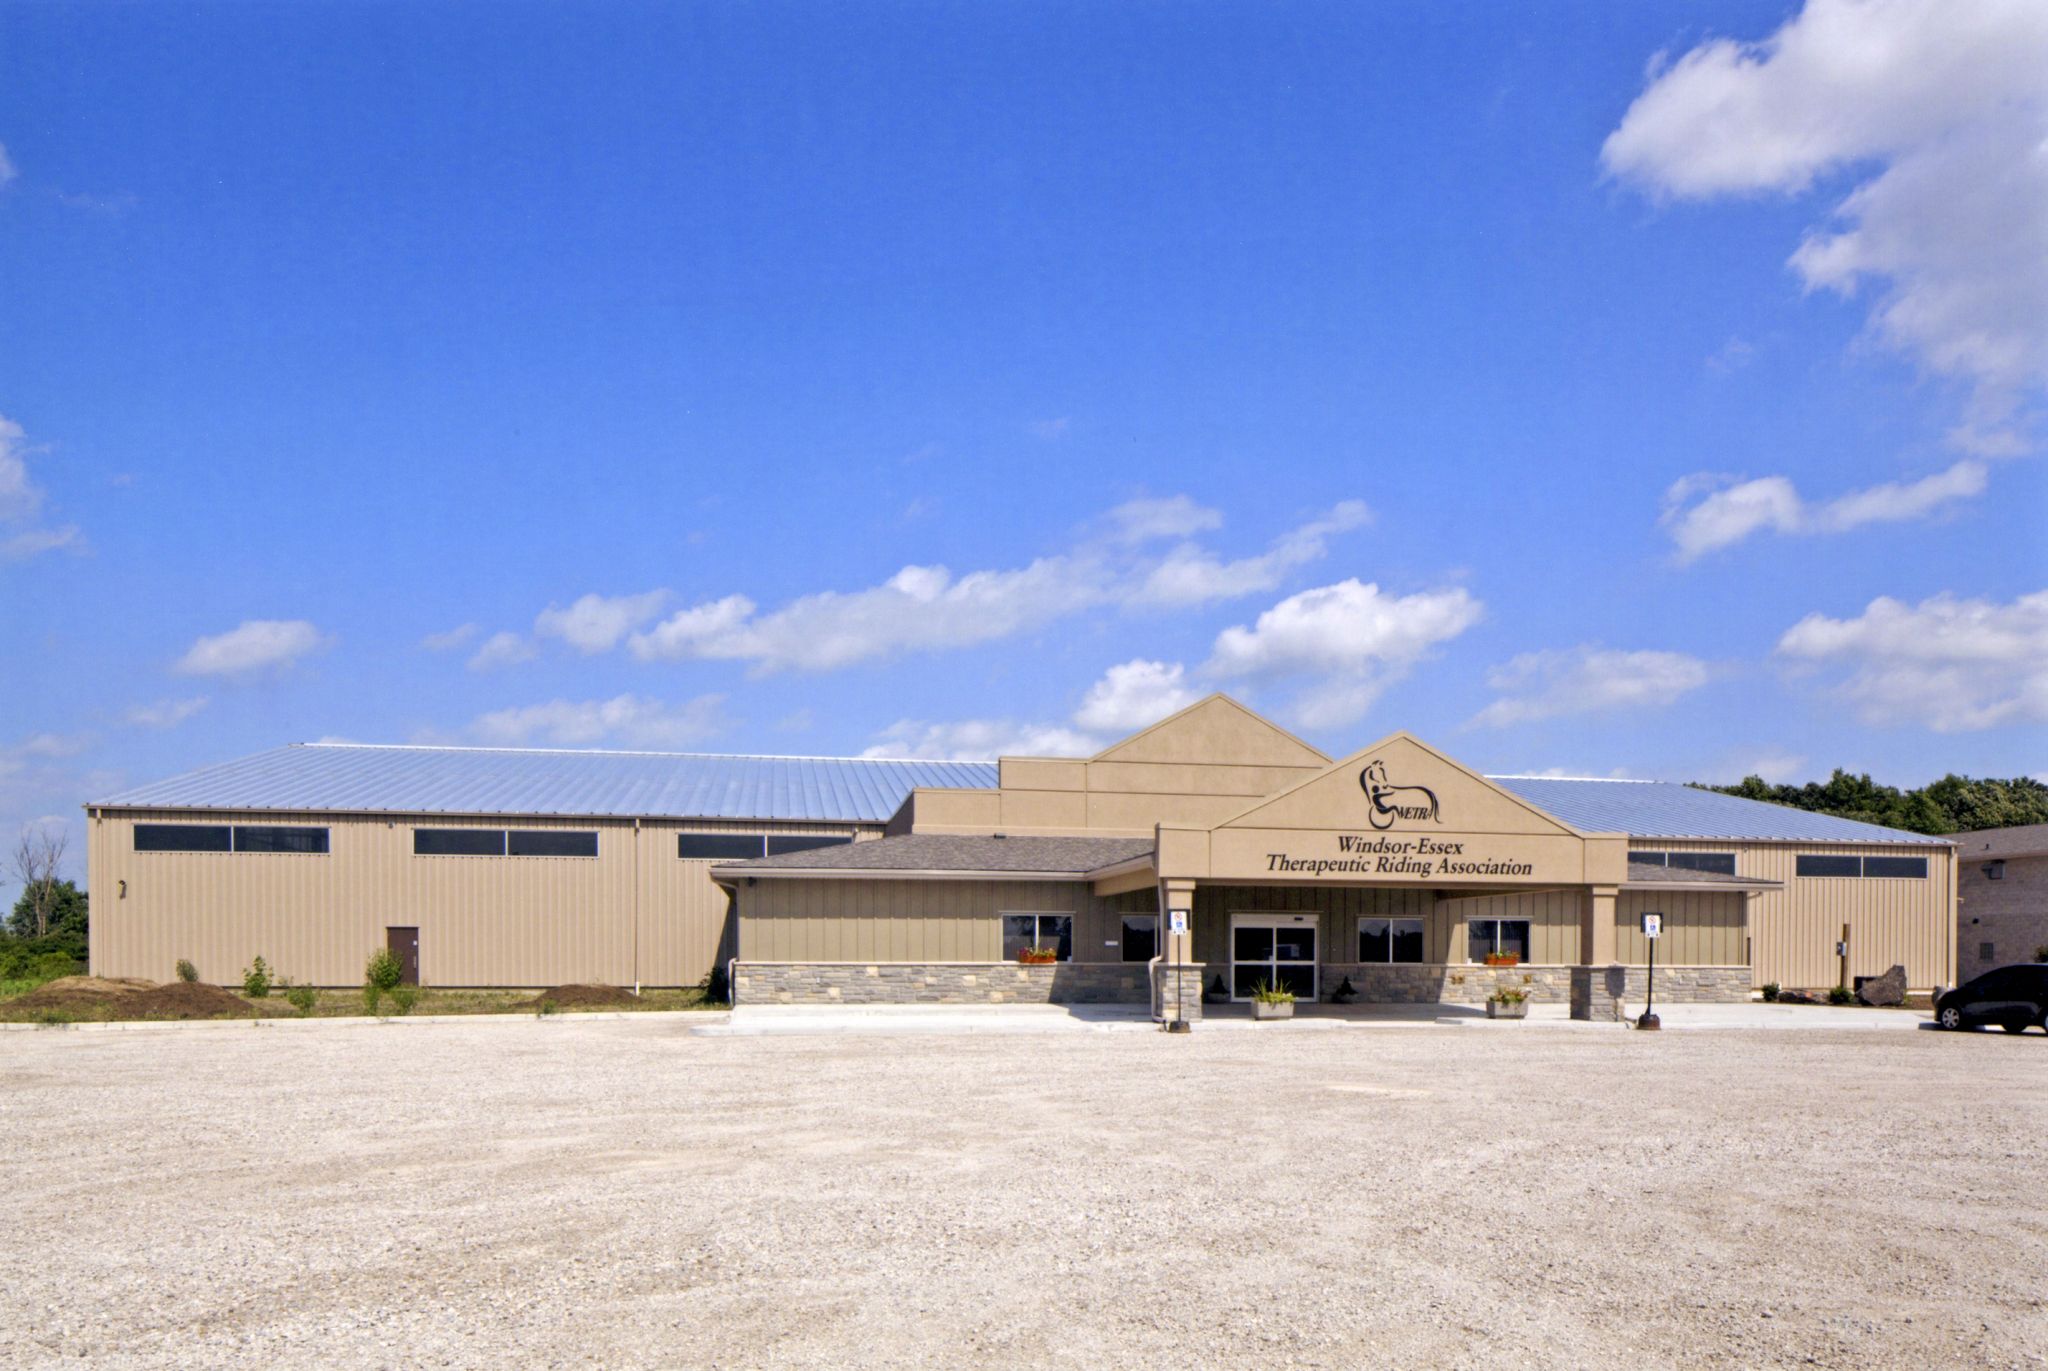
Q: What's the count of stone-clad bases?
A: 2